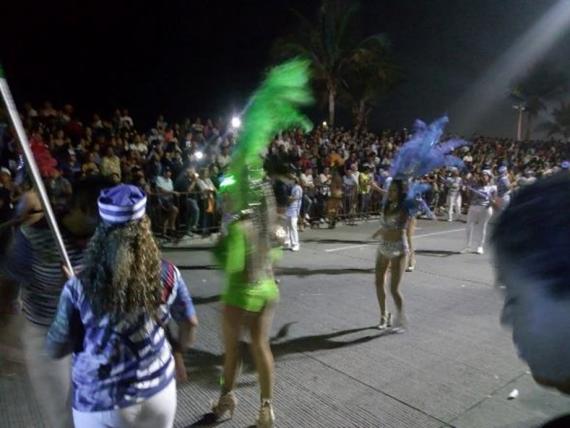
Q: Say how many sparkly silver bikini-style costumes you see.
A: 1